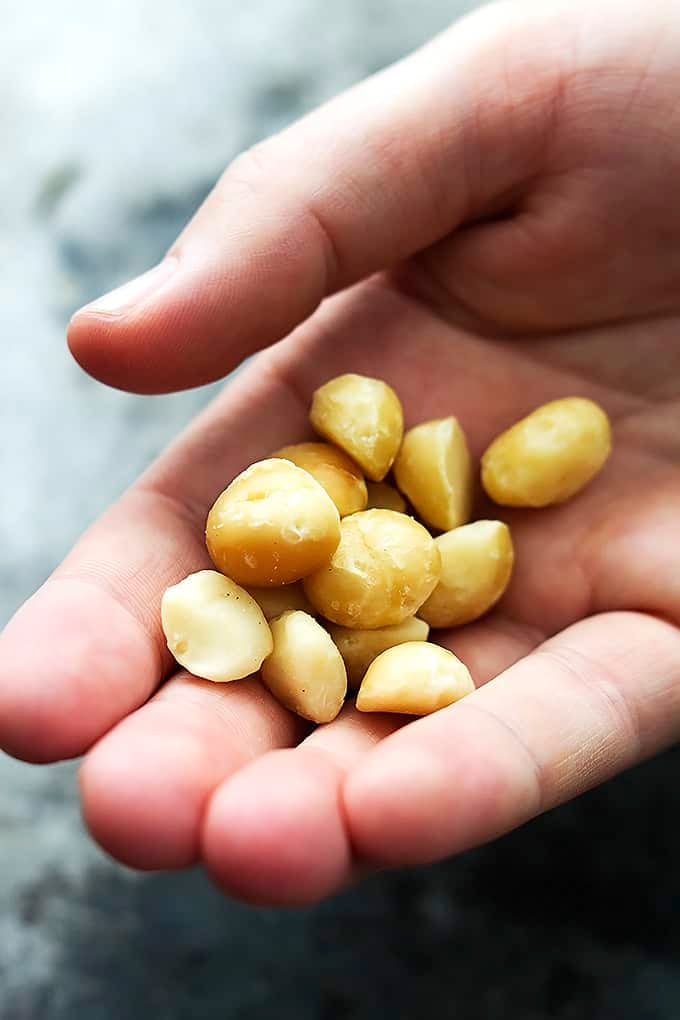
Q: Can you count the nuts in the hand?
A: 13